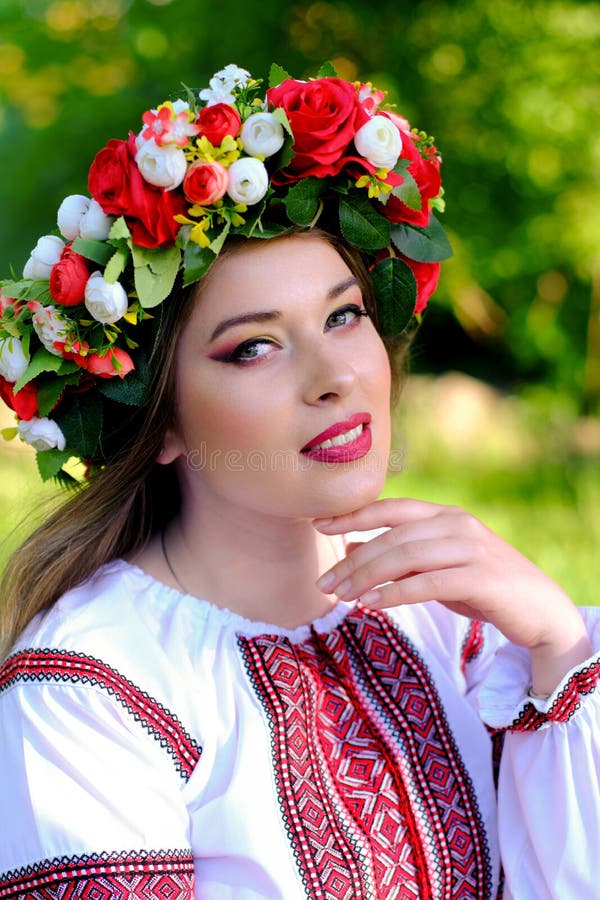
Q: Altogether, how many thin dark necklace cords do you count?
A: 1